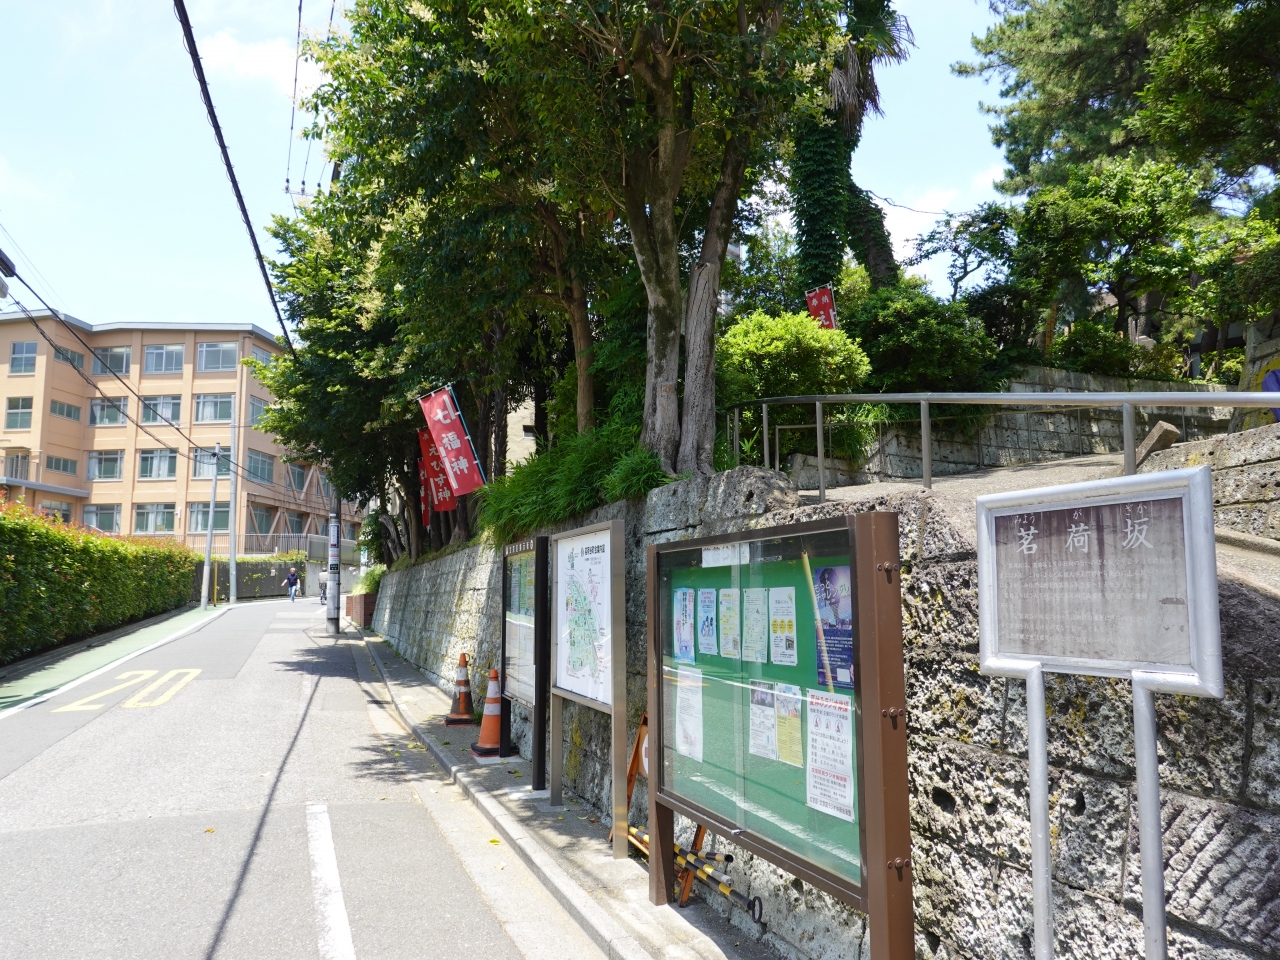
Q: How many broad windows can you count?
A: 12